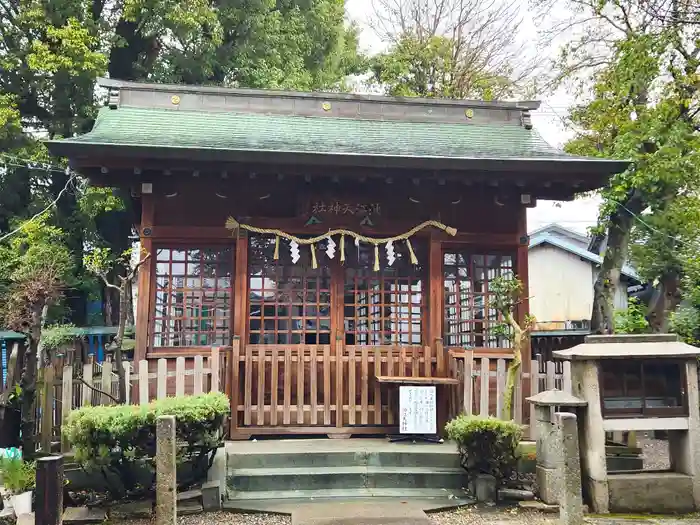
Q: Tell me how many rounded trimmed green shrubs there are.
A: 2